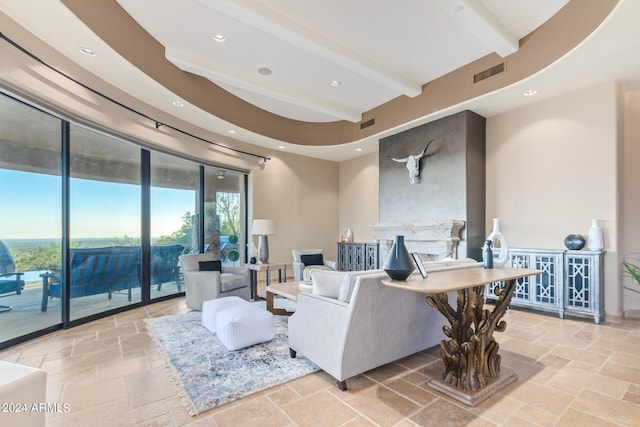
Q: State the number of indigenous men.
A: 0